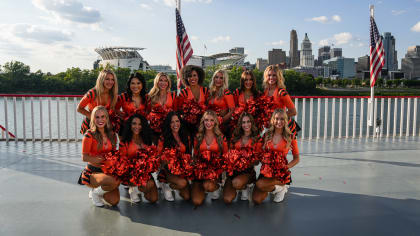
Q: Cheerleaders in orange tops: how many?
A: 13